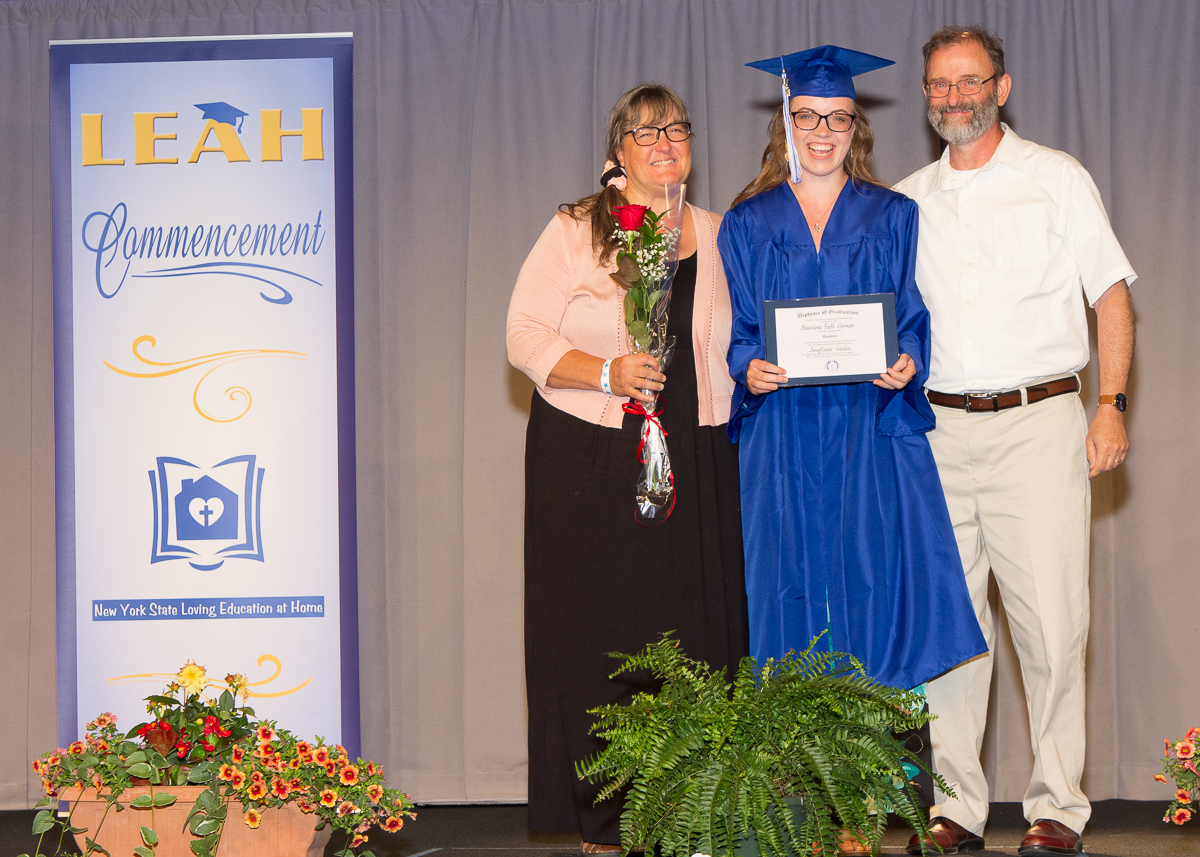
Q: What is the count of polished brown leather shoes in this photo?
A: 2